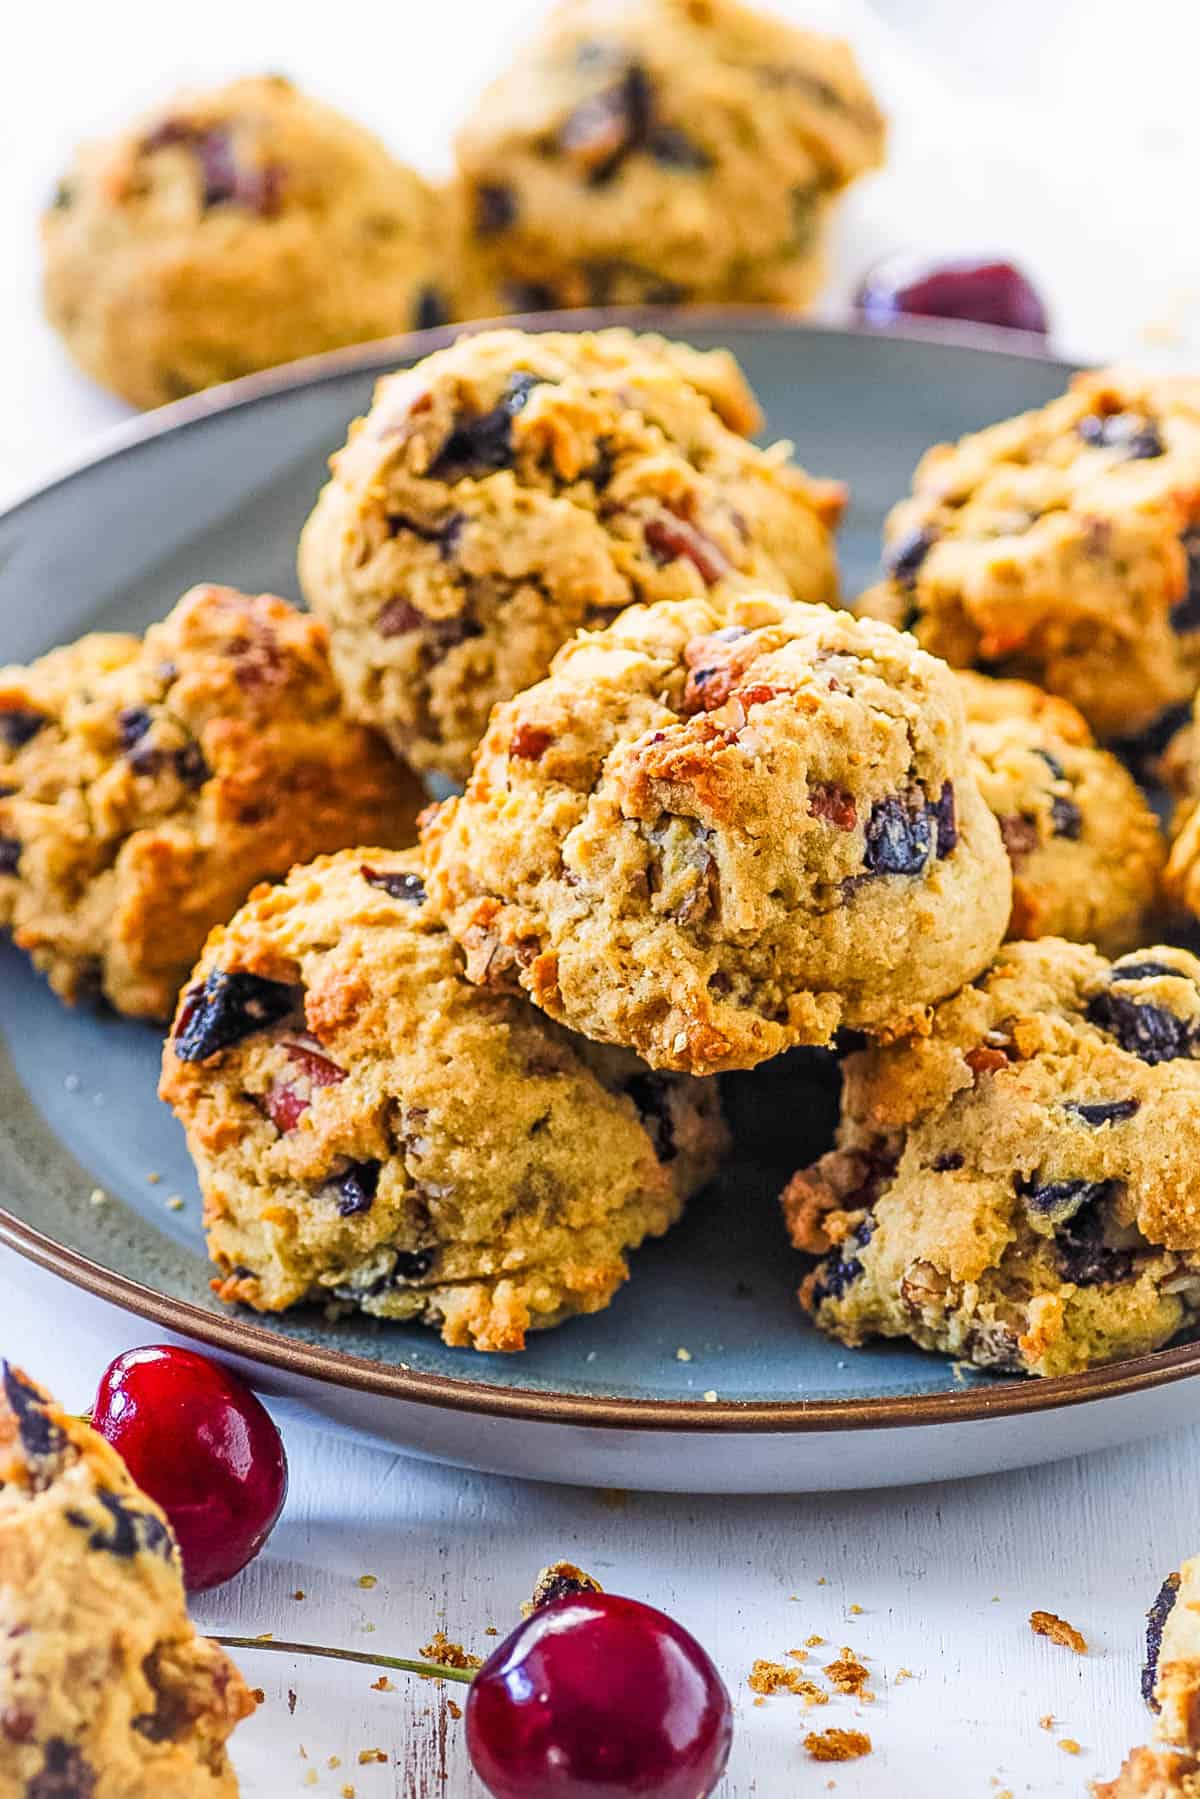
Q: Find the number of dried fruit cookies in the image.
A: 12